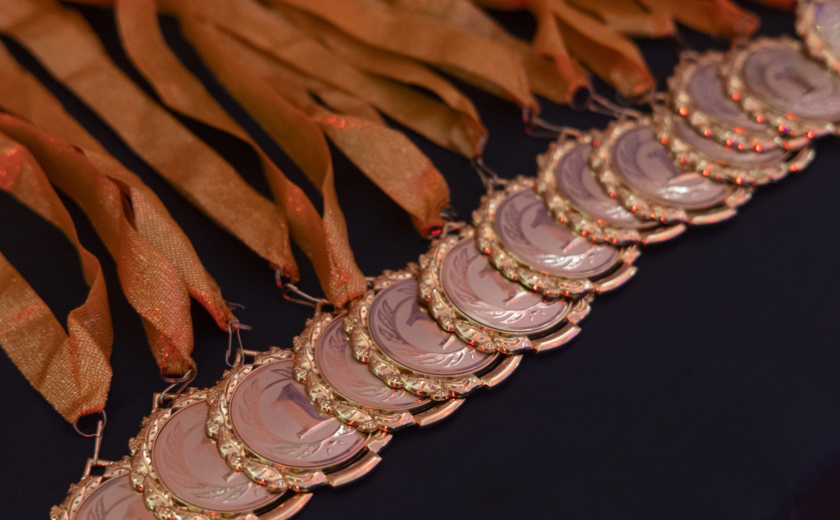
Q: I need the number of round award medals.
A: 13